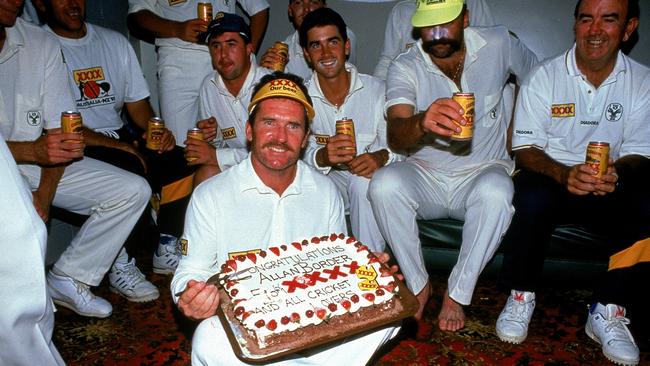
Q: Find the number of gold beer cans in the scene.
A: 8